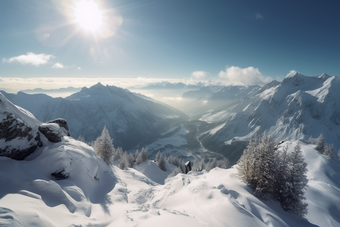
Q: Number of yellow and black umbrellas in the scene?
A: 0